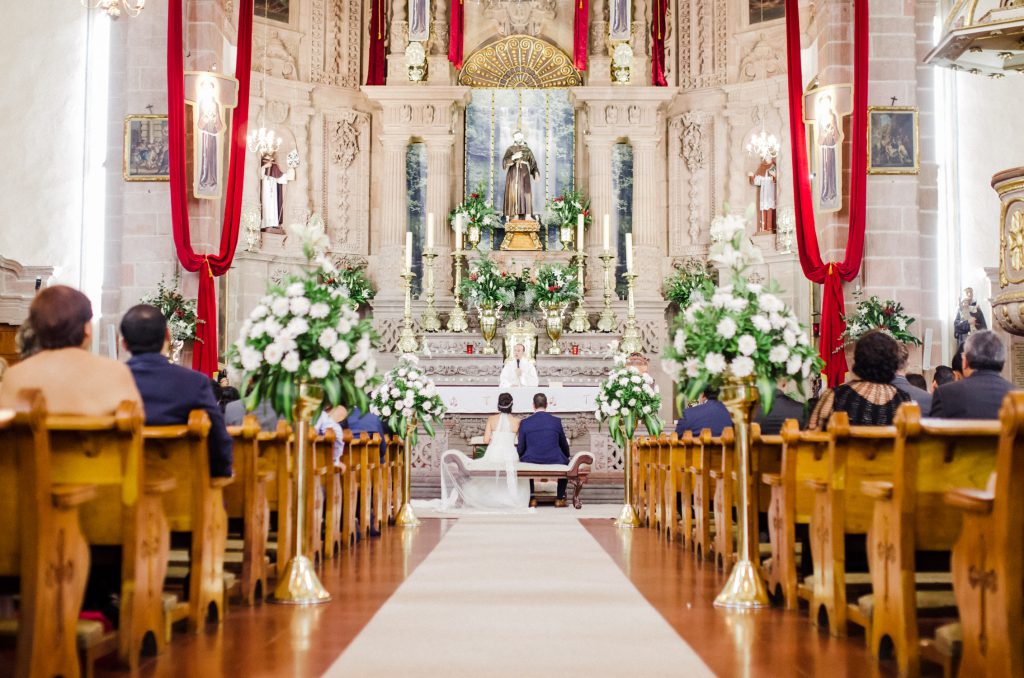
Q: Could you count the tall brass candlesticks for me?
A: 6